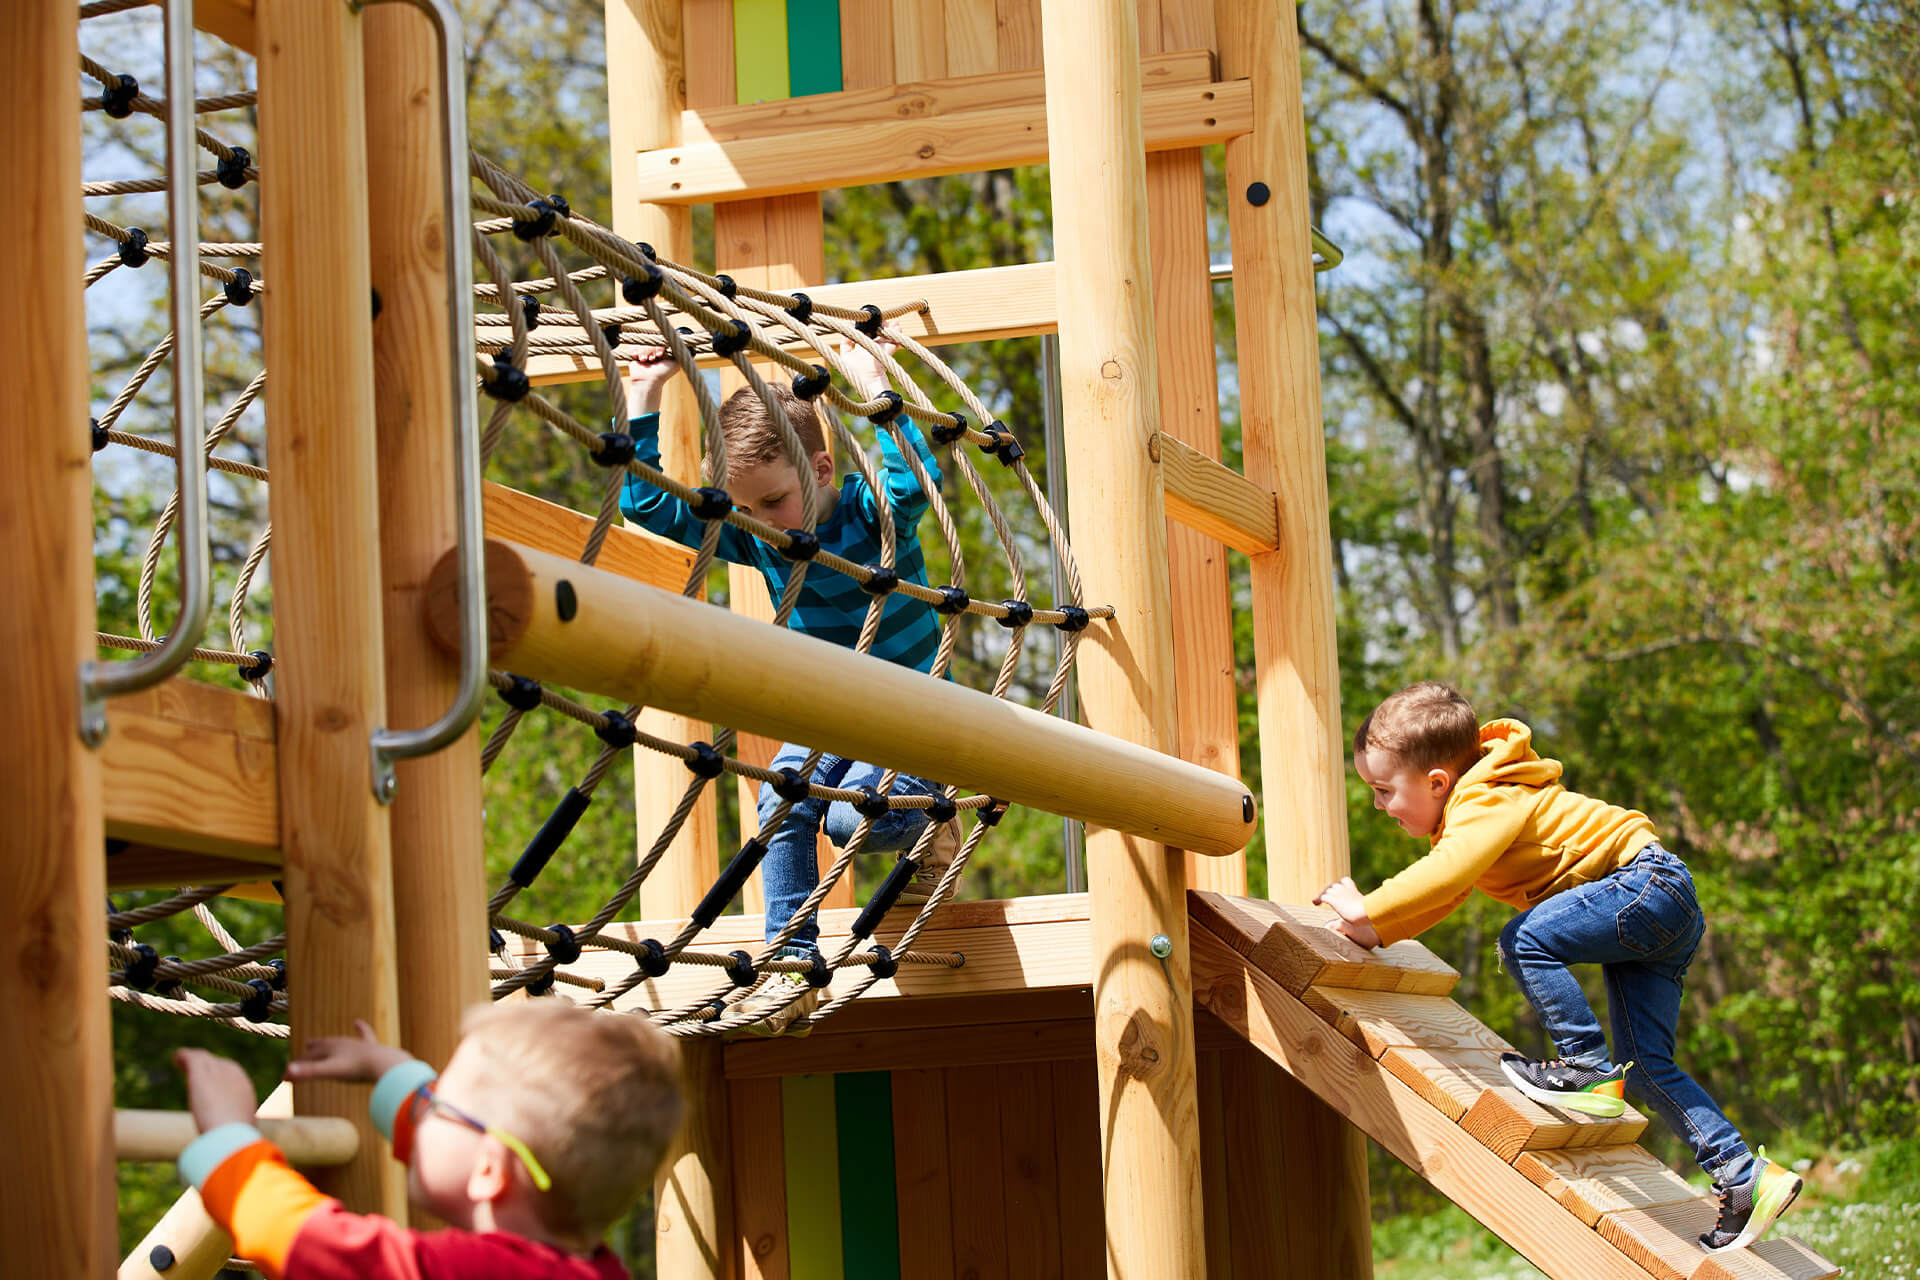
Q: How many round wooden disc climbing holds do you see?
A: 0